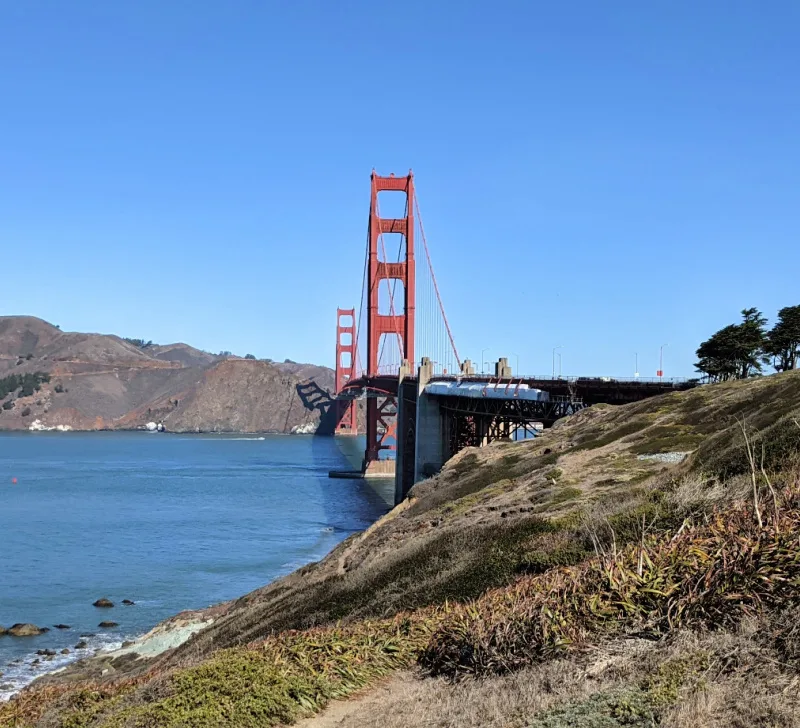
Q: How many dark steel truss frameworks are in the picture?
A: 1